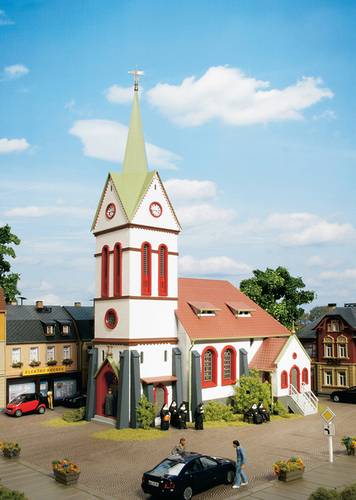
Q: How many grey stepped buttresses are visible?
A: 6